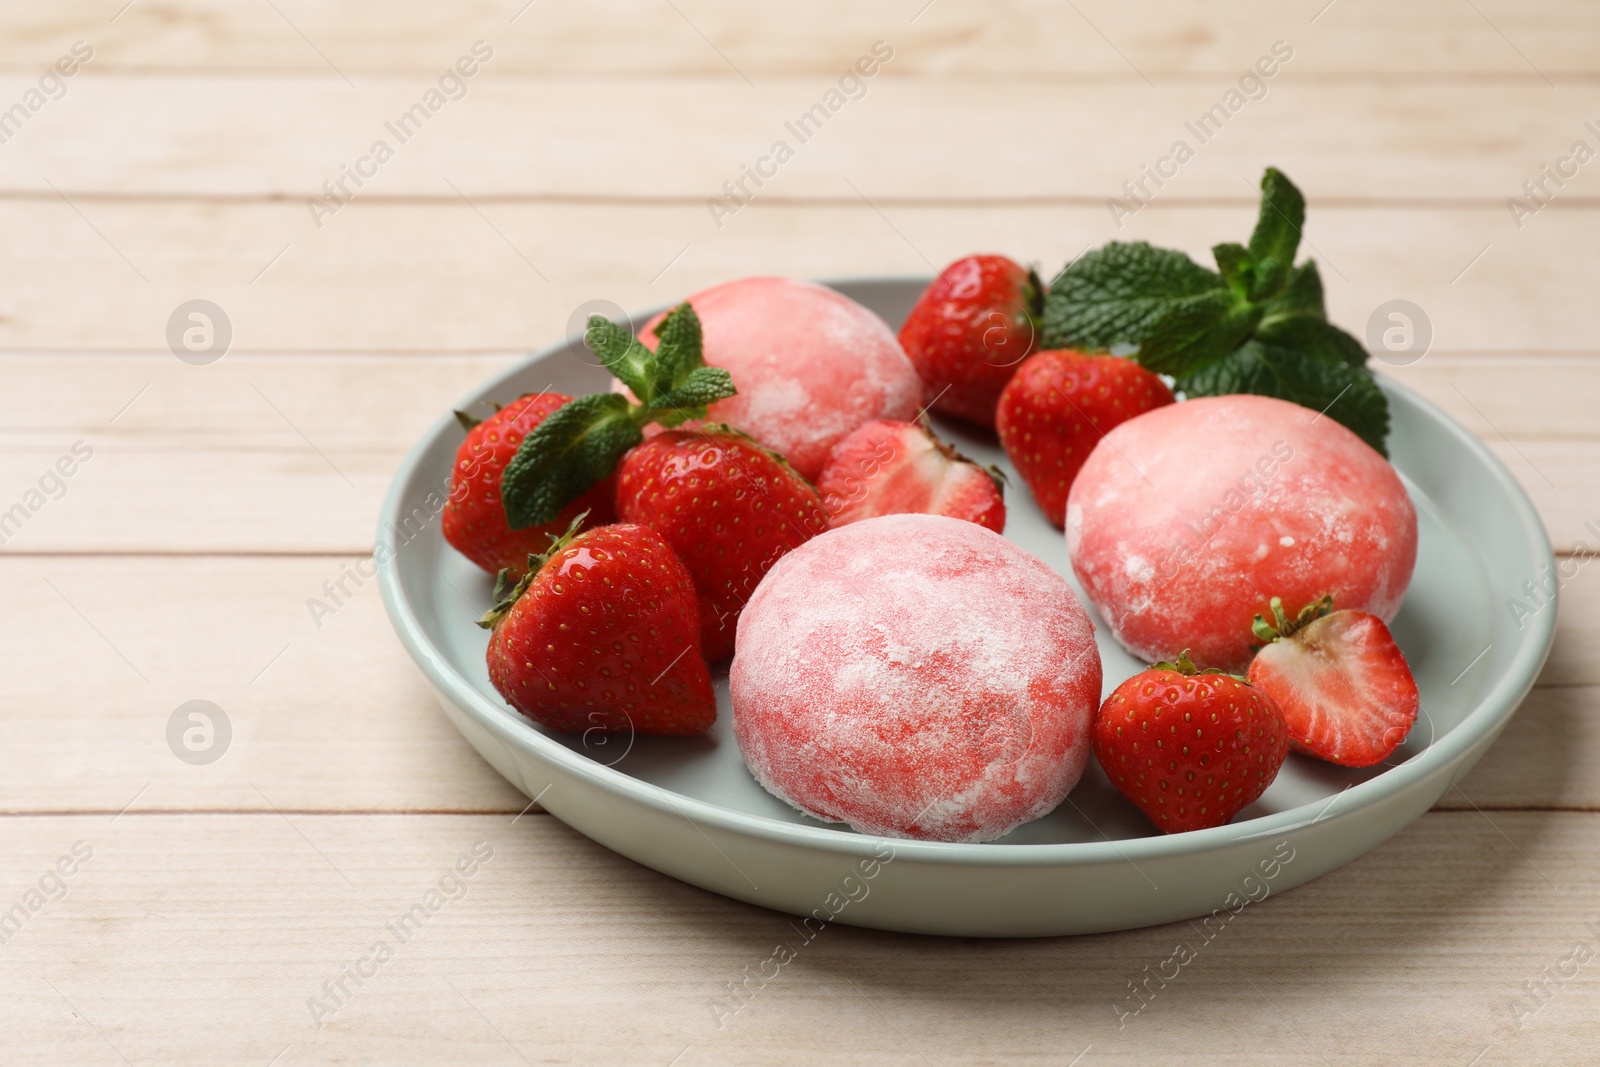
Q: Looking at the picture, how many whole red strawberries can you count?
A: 6